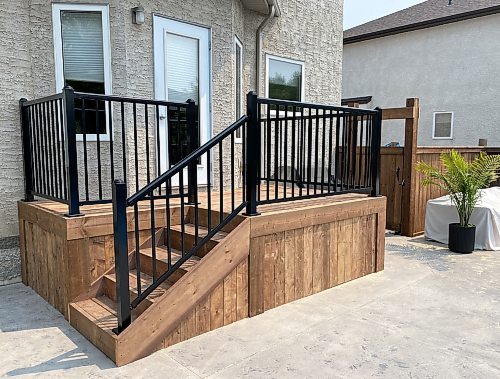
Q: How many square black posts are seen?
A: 6